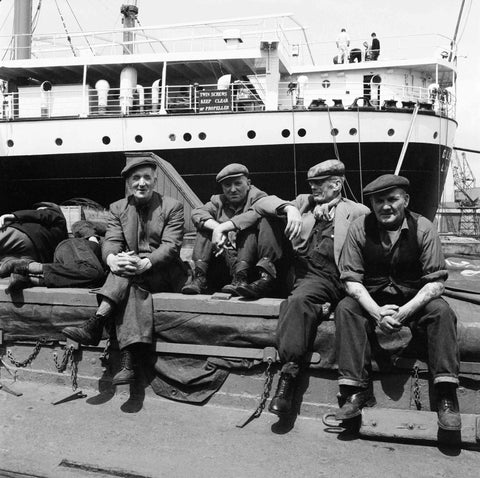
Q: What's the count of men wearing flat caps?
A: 4